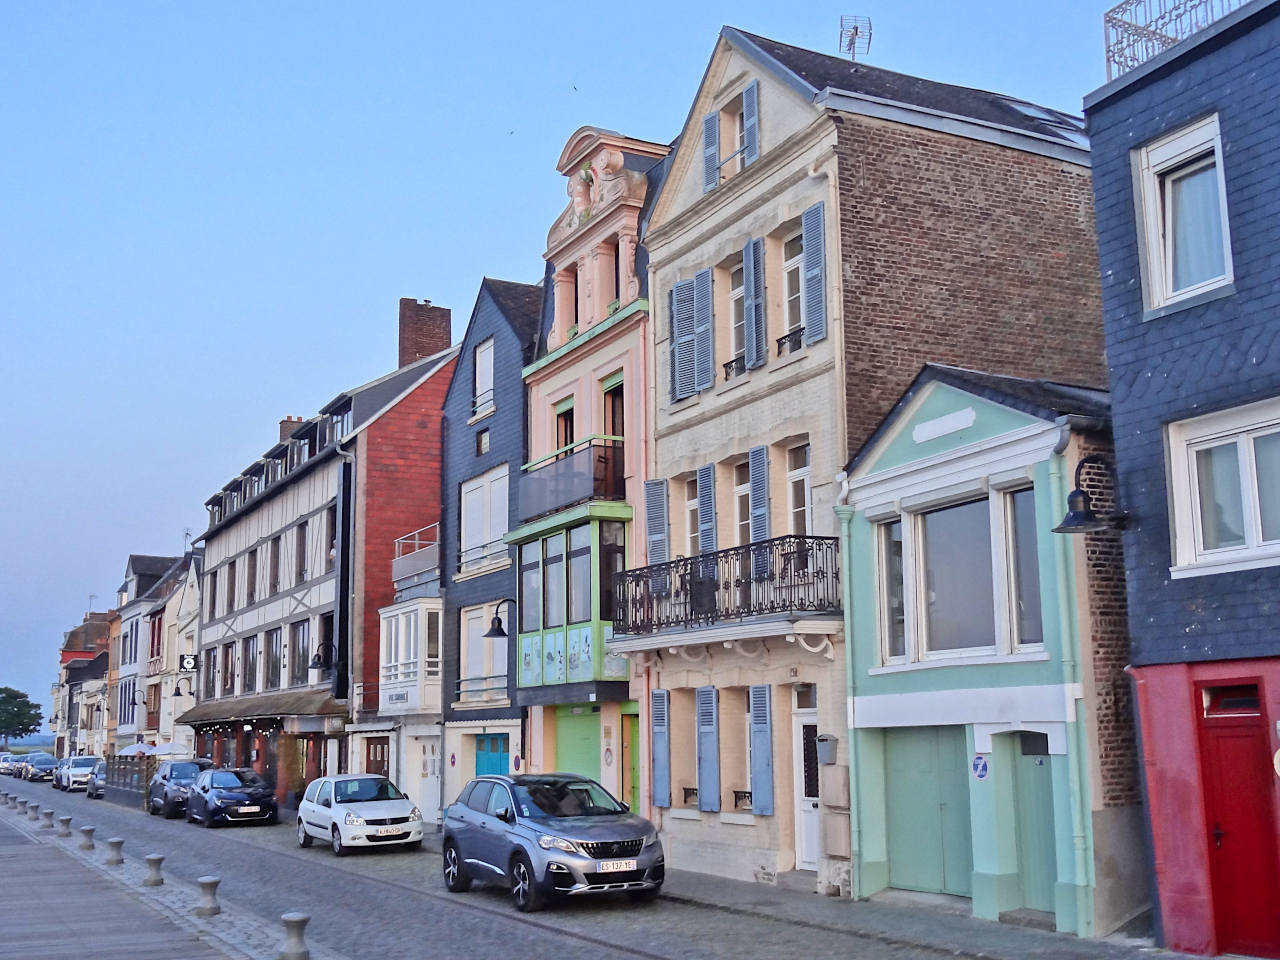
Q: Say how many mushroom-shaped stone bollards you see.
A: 11